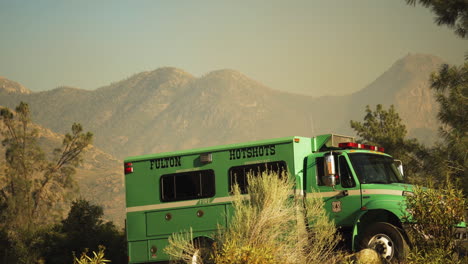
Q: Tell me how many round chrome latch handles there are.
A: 3